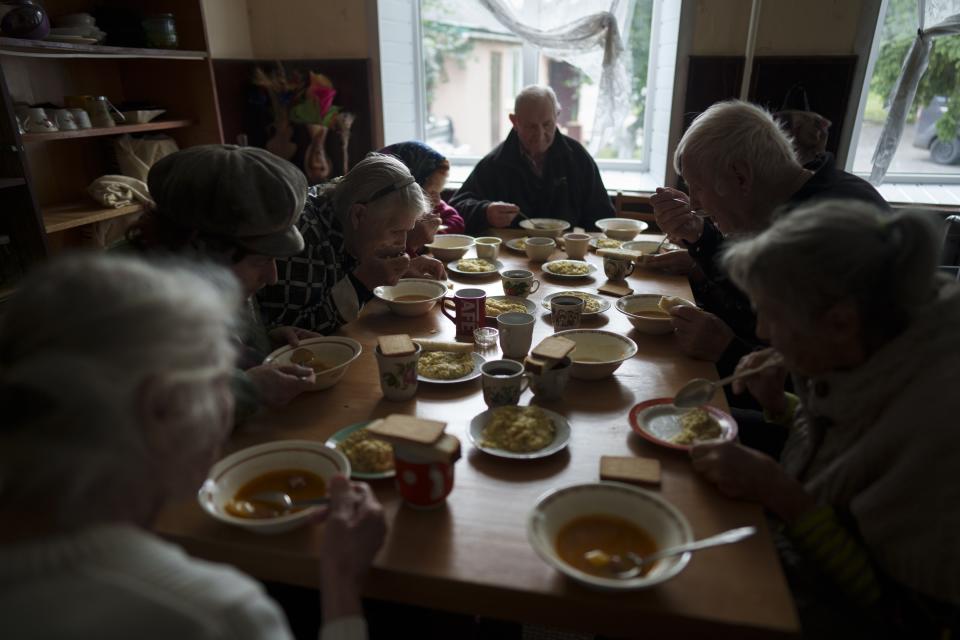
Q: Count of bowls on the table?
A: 10